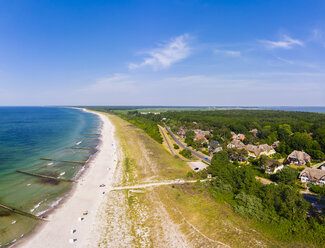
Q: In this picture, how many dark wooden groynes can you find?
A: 7